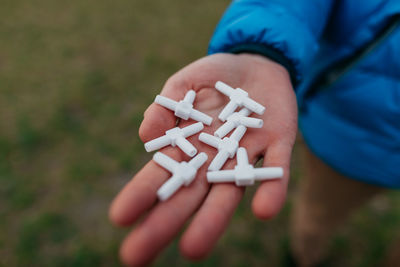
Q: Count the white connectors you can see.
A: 7